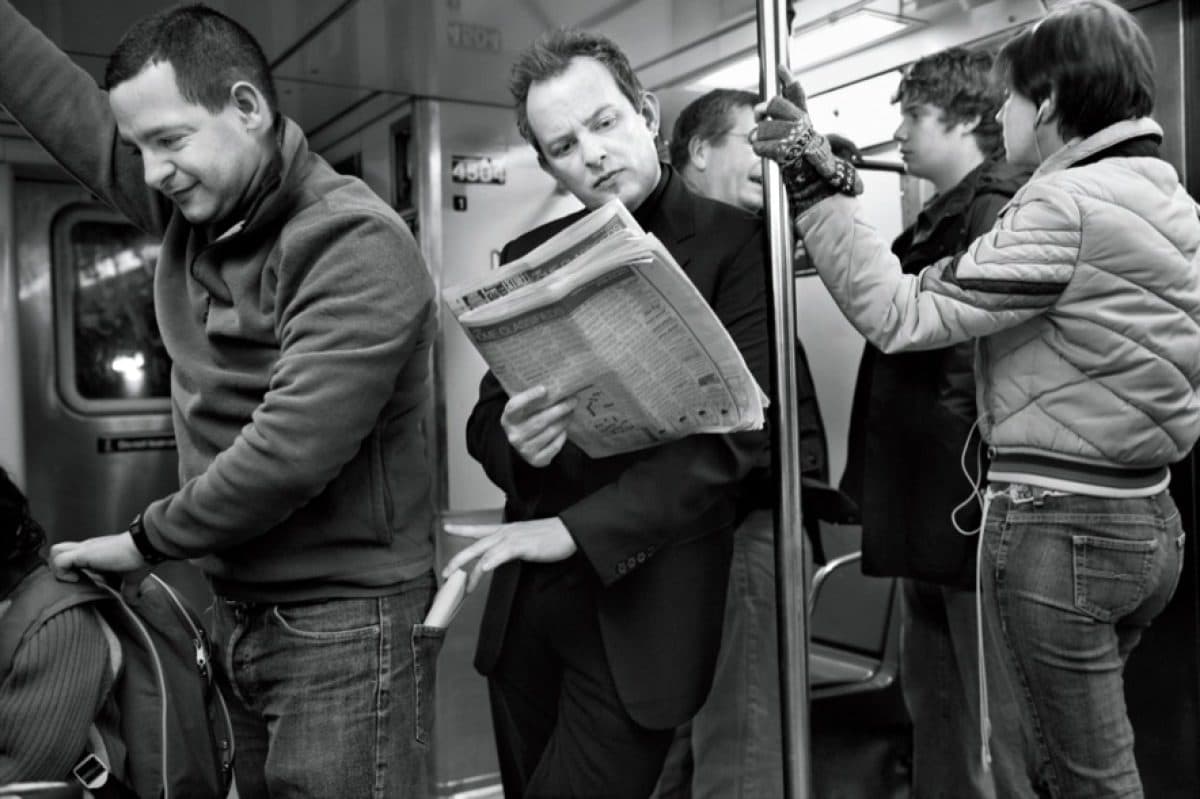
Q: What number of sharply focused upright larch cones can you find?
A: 0